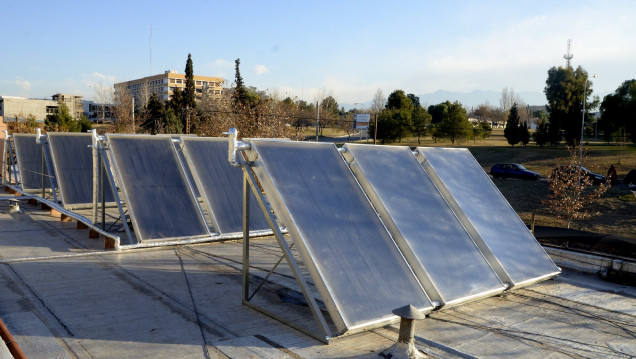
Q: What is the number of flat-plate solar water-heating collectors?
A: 7